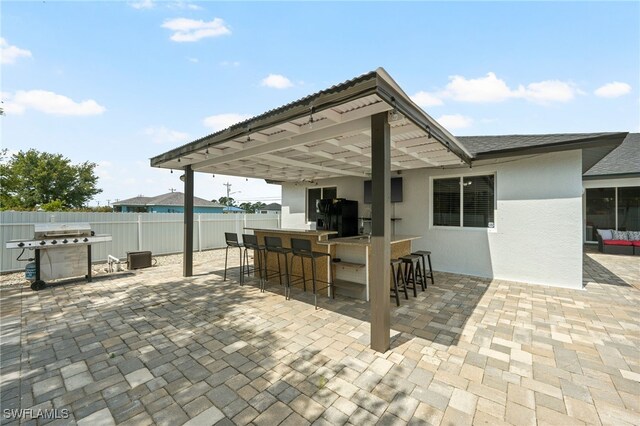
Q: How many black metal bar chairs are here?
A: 4